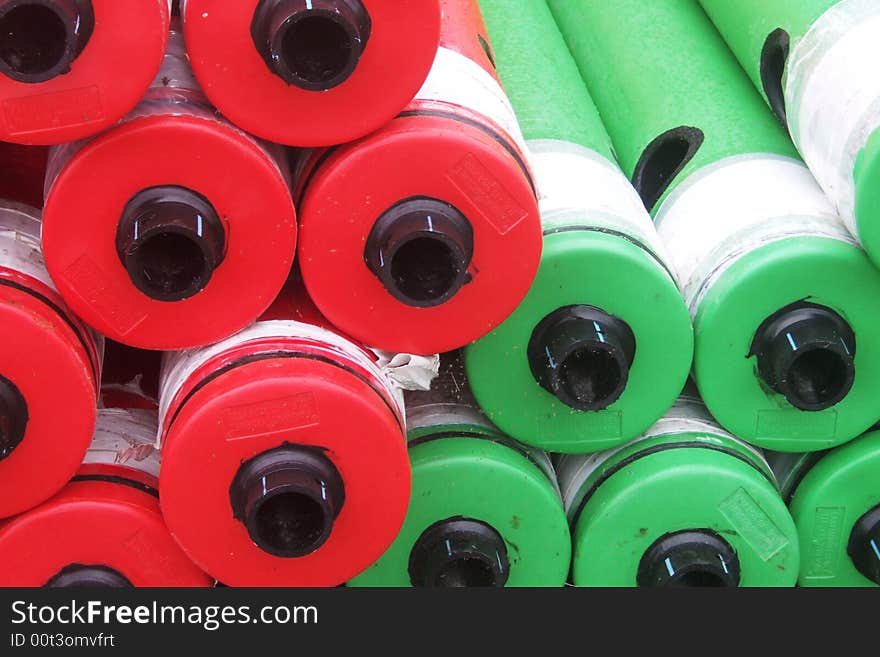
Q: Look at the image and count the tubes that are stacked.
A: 13